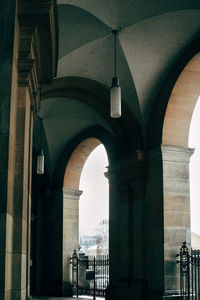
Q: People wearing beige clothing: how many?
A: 0